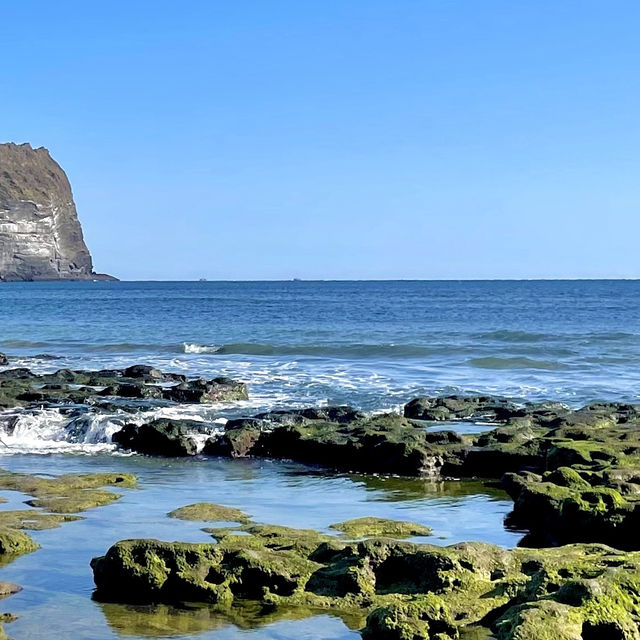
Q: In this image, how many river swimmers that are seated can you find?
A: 0